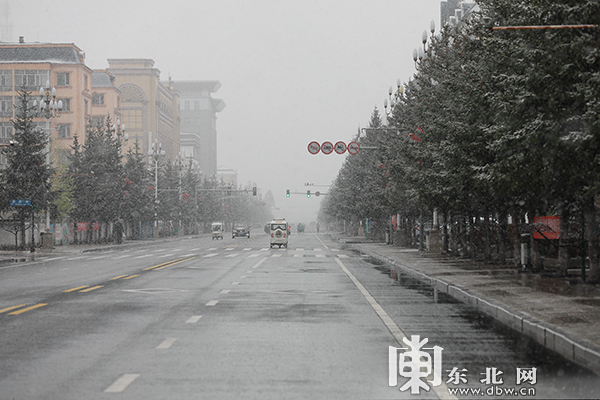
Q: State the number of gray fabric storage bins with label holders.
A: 0